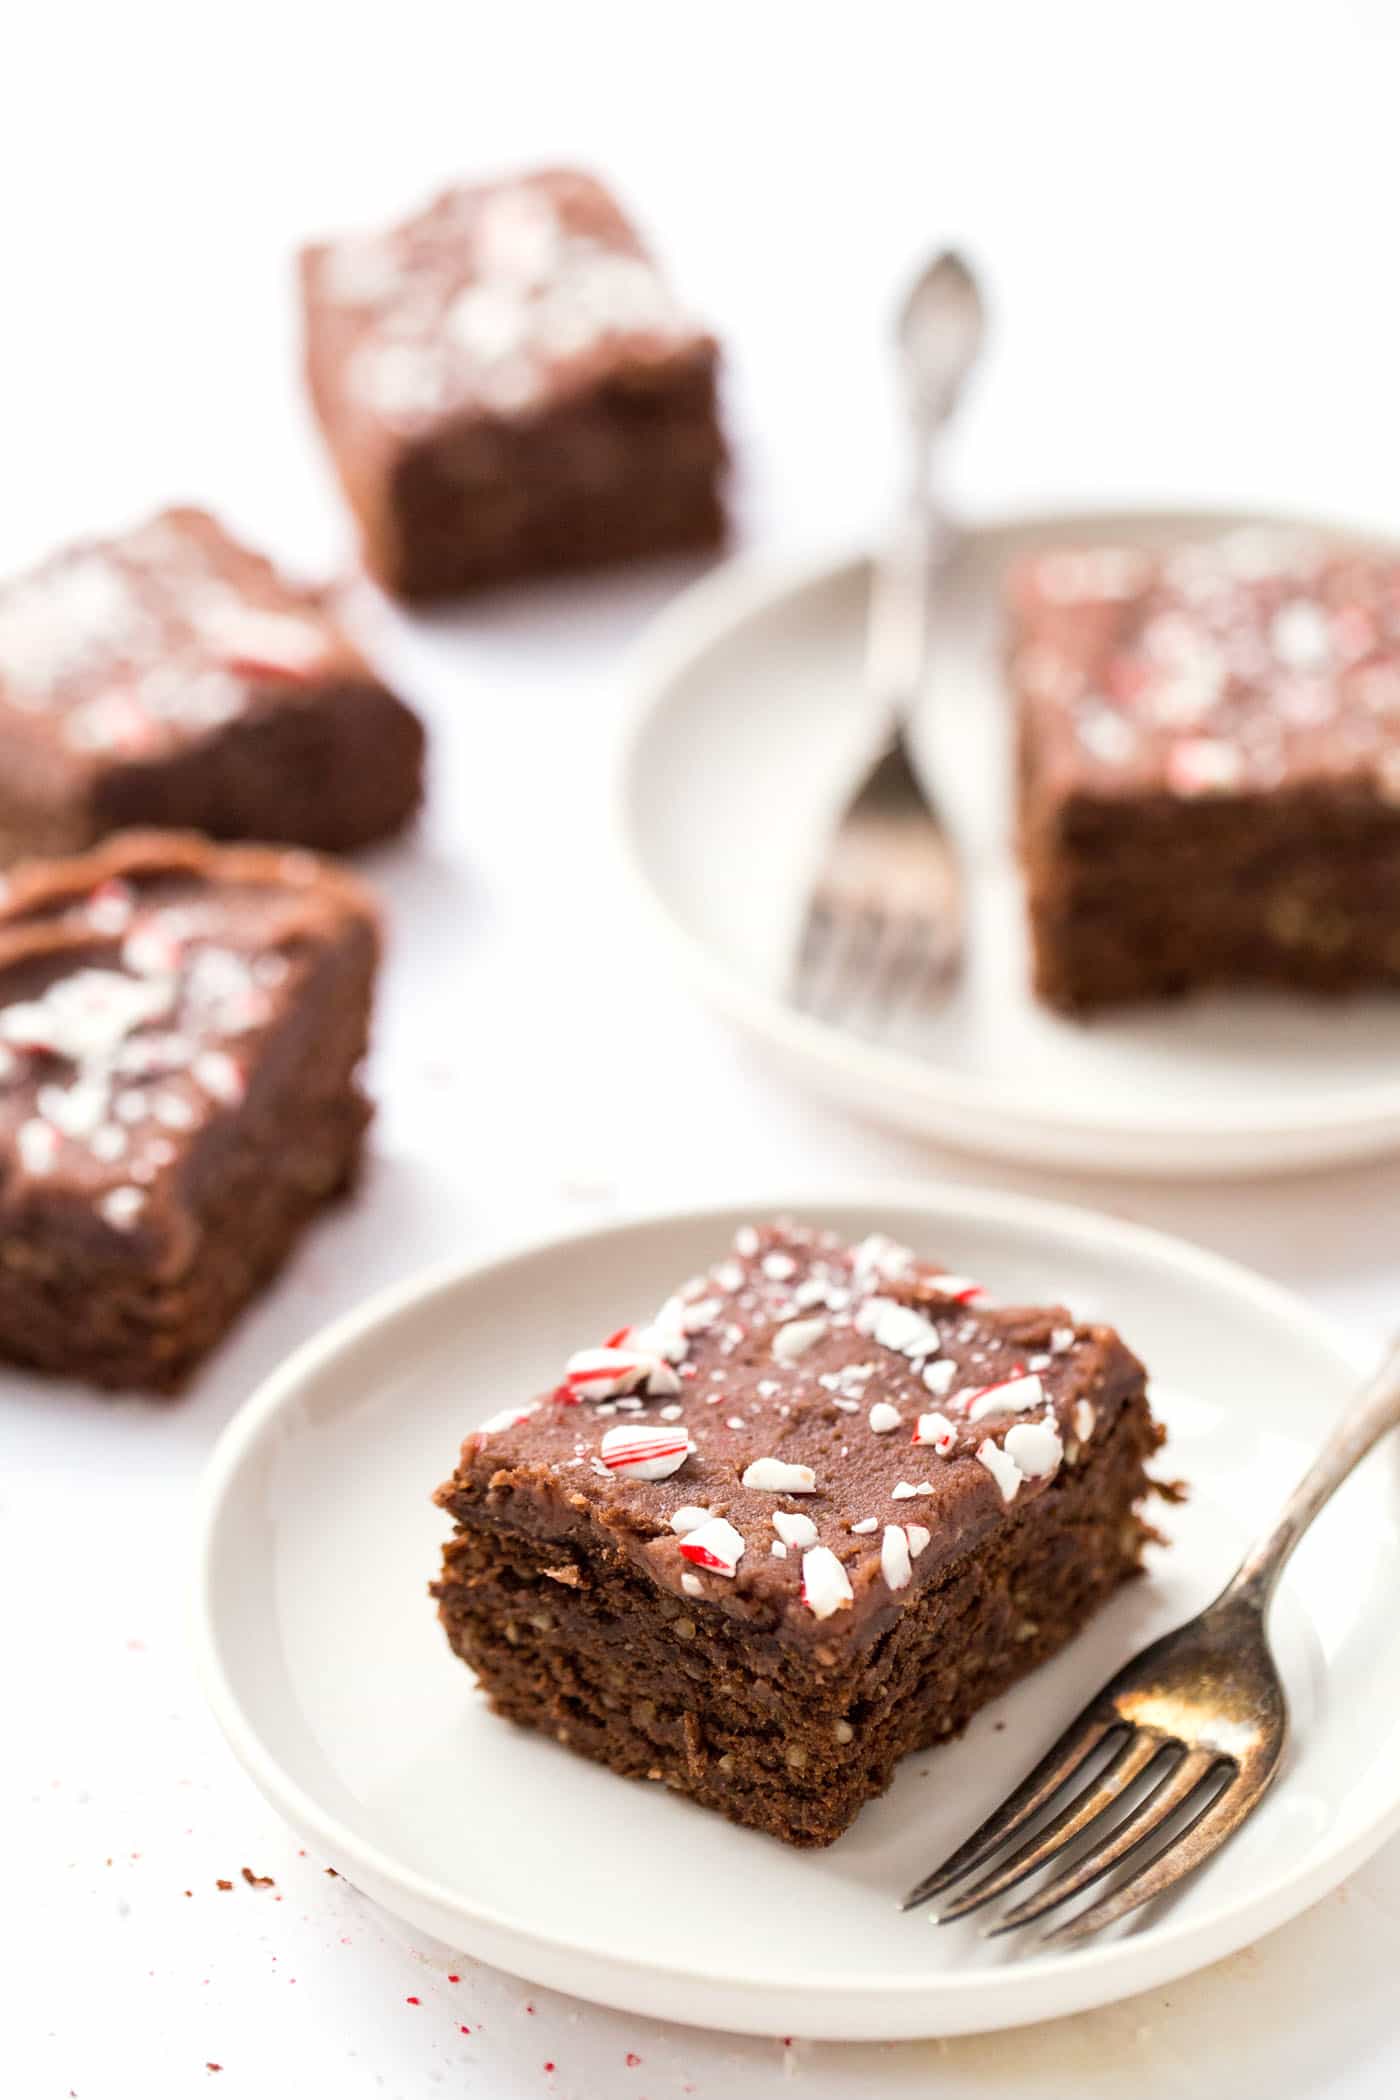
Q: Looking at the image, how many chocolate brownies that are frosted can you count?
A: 5